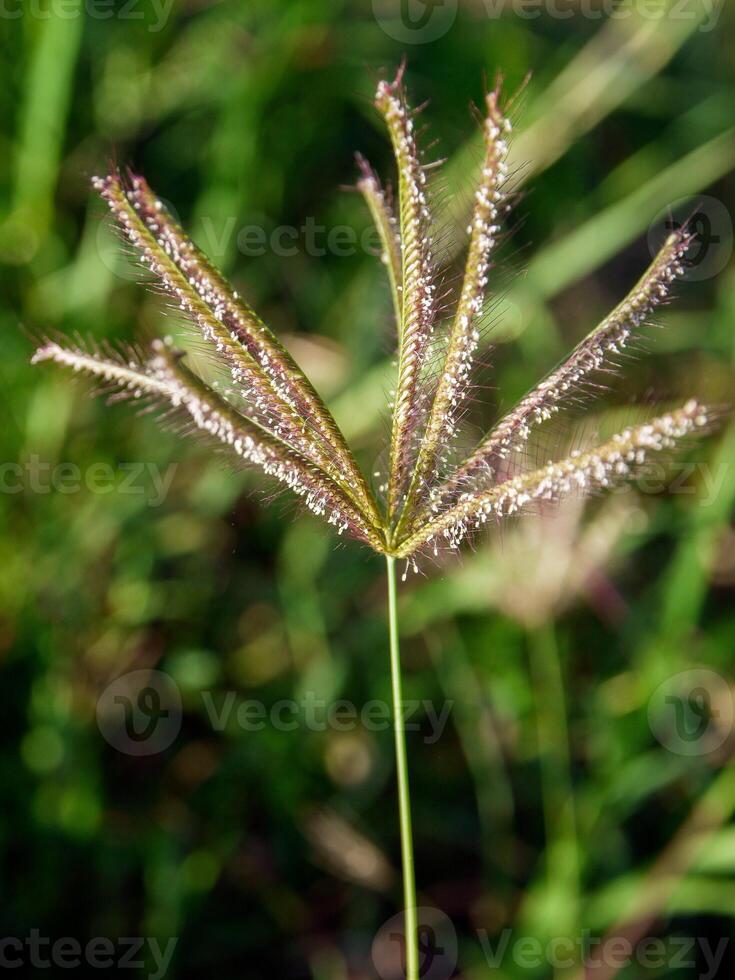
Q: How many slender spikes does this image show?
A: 9